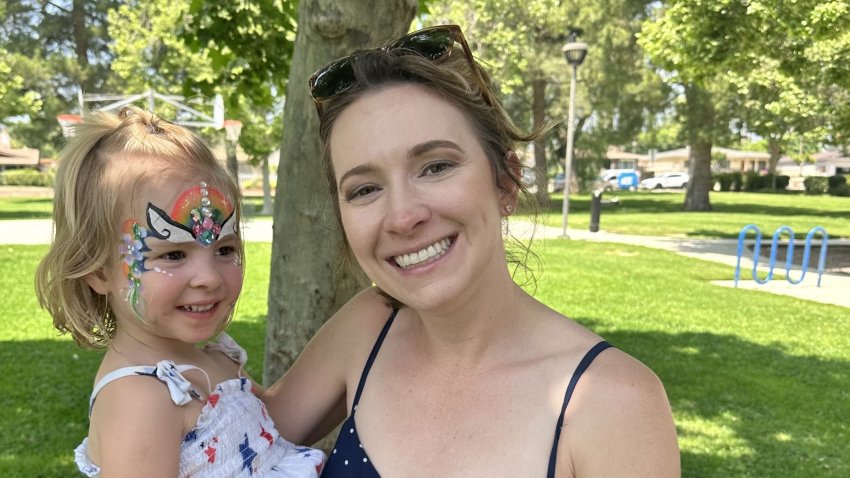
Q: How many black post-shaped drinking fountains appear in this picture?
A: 1